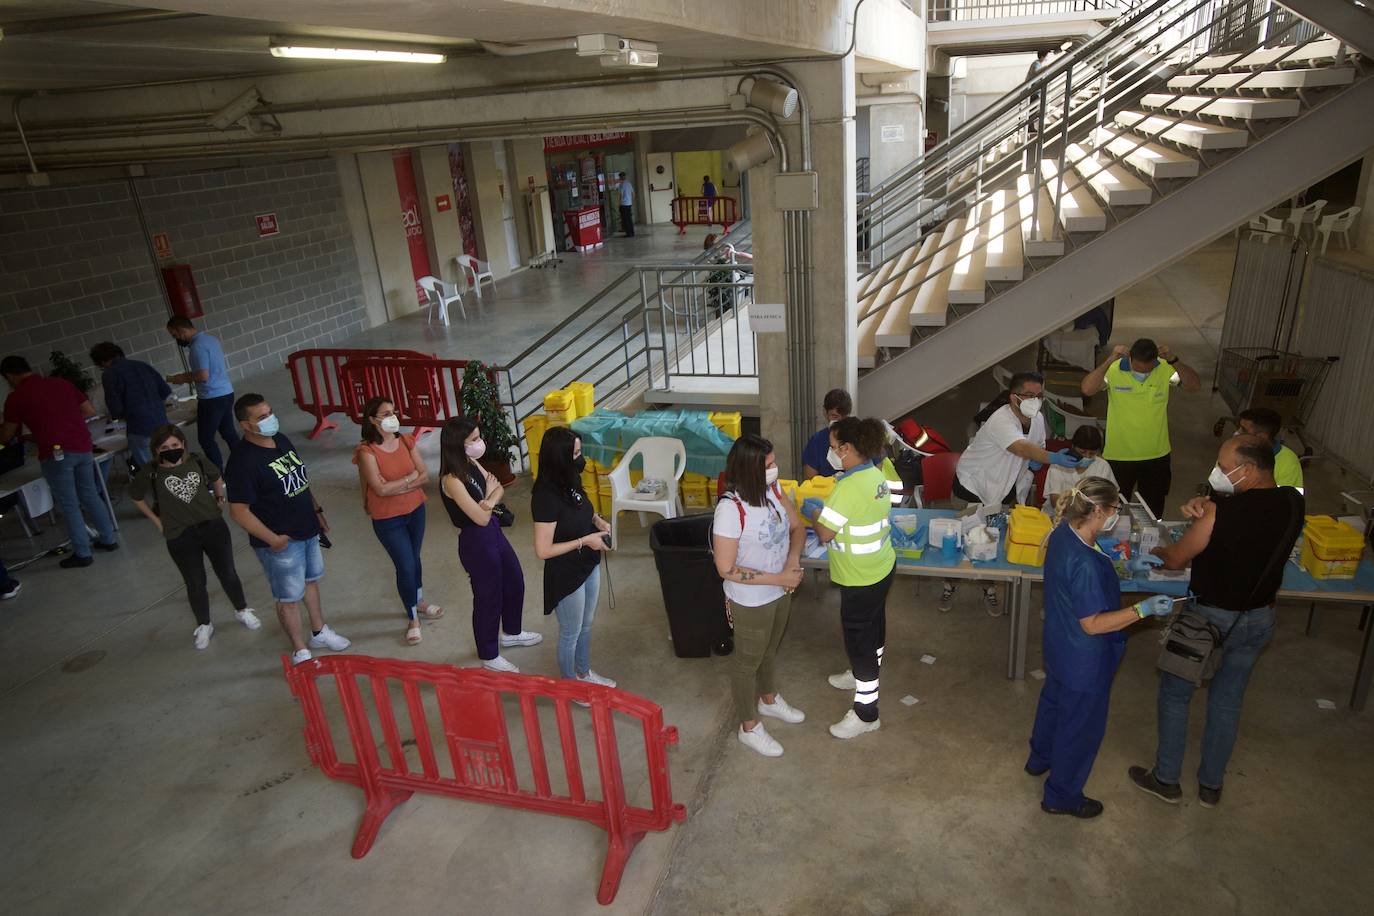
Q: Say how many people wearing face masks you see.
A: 15